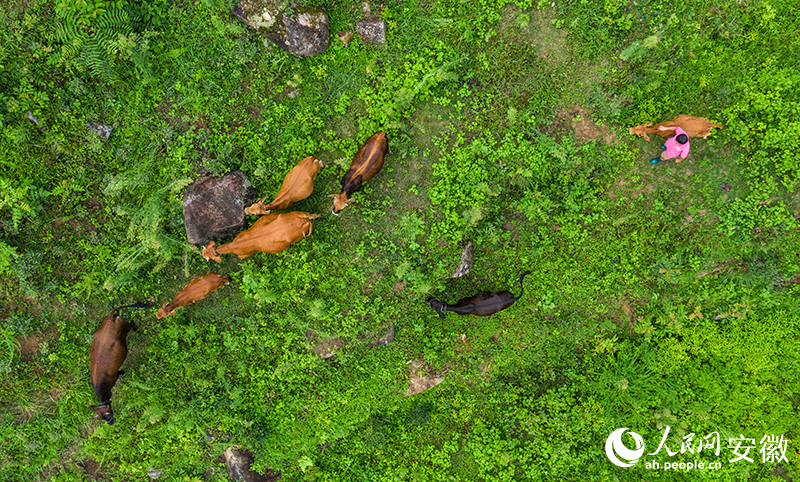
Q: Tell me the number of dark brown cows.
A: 3